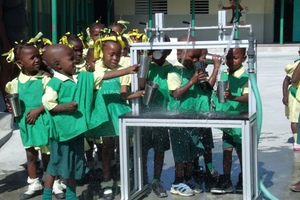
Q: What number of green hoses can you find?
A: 1